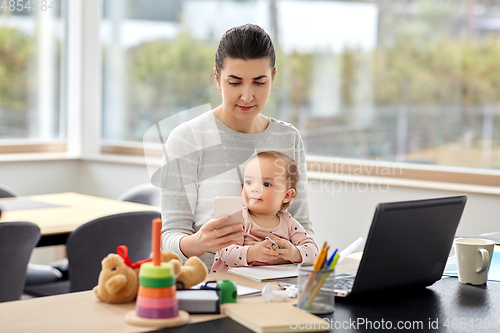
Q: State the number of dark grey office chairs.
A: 4